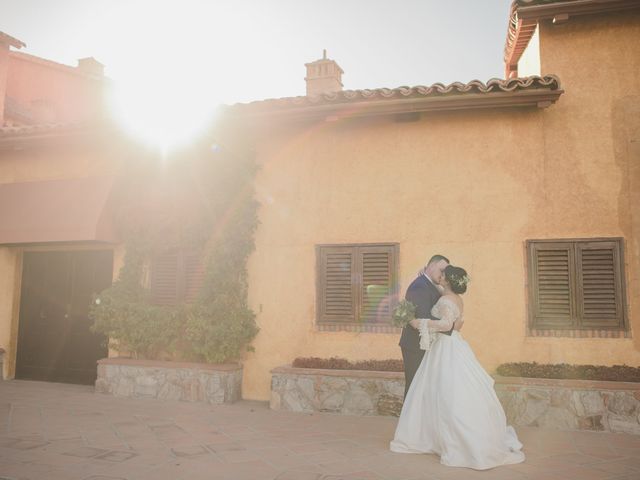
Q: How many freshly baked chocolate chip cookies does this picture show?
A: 0